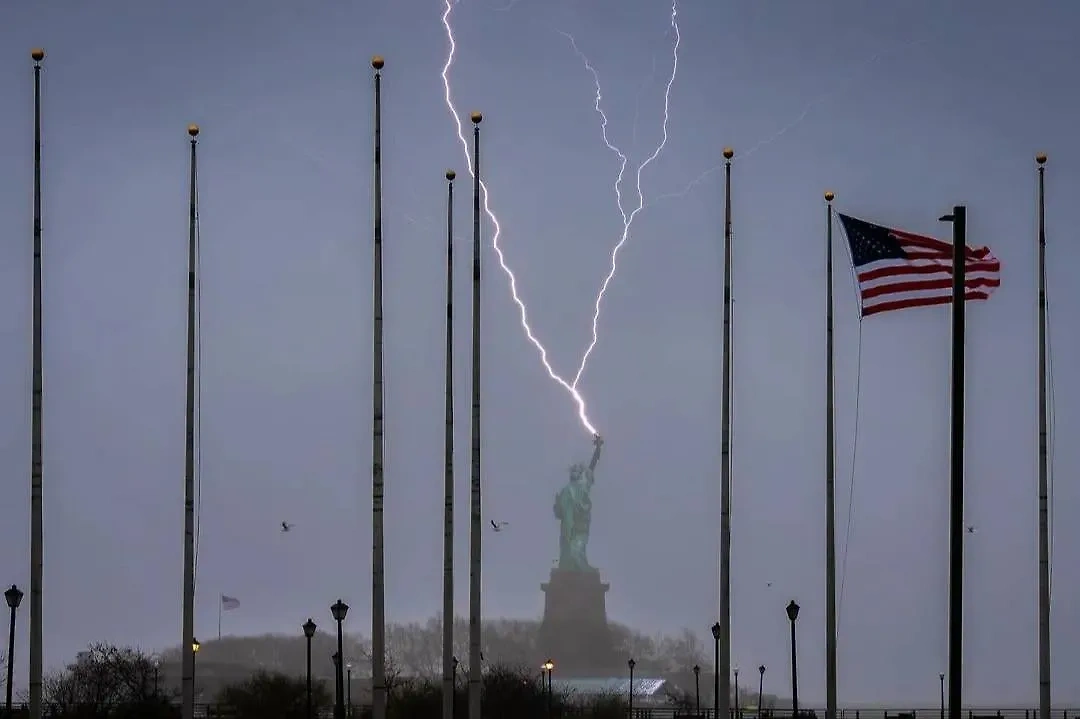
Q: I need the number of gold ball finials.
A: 8